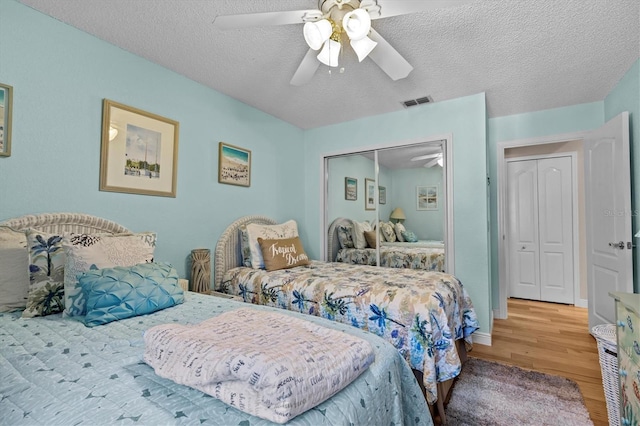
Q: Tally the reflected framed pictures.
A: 4